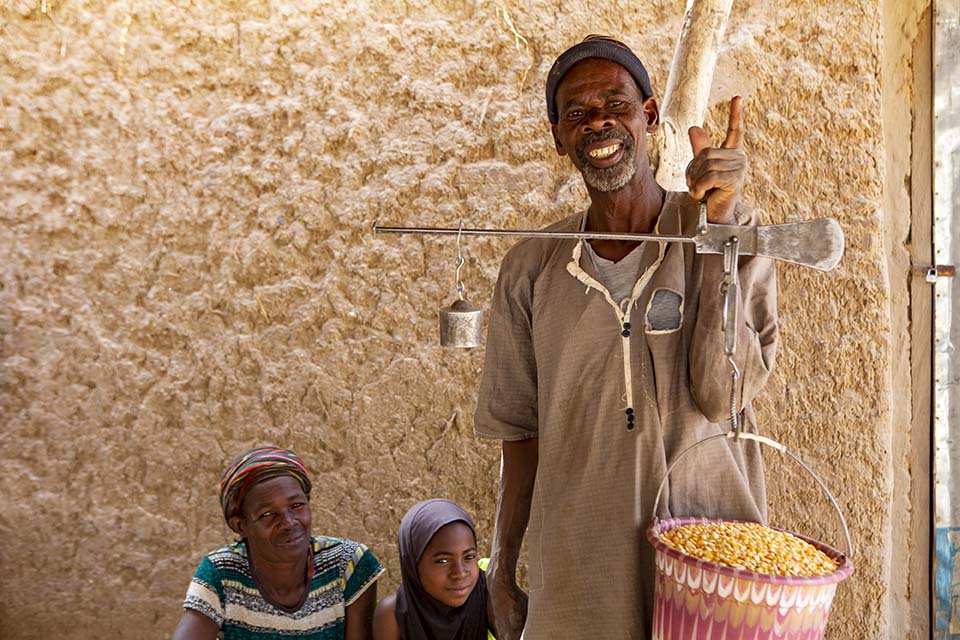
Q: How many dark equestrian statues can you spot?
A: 0